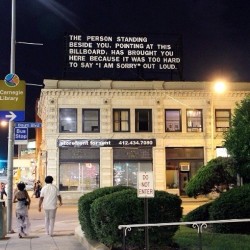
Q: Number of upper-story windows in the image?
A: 7